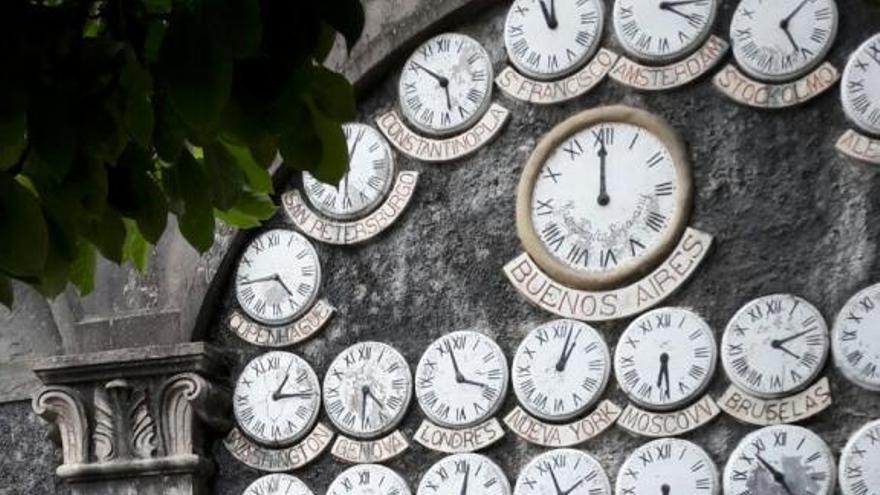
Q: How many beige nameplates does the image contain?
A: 14